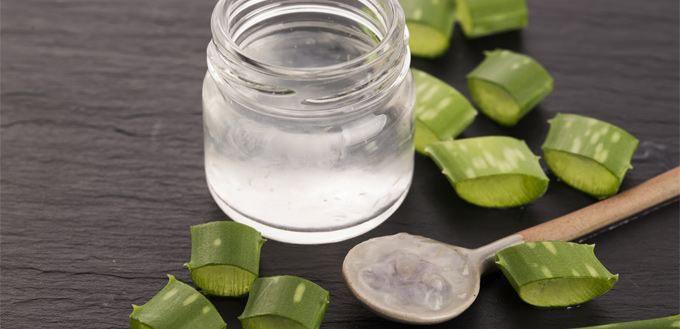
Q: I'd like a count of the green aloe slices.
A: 10